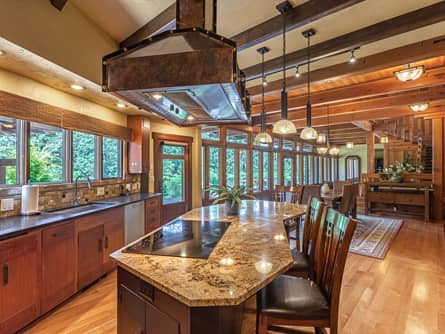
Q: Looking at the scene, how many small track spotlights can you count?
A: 3